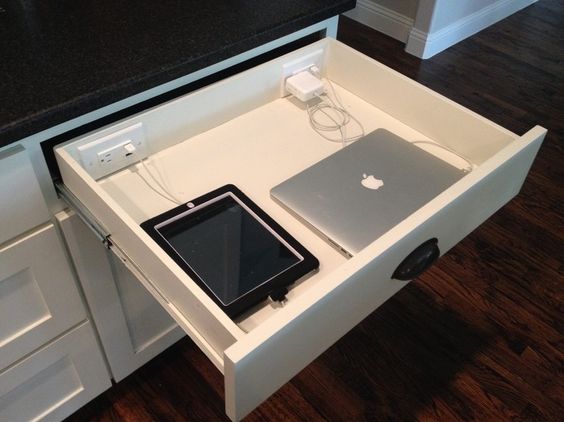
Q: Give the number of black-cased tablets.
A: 1